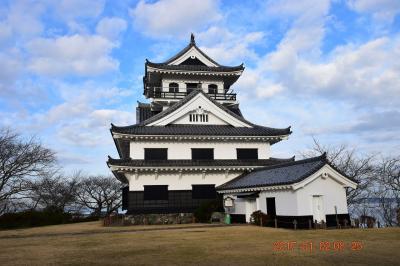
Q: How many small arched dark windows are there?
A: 2